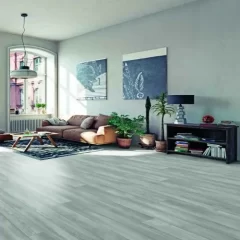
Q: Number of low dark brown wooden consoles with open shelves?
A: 1